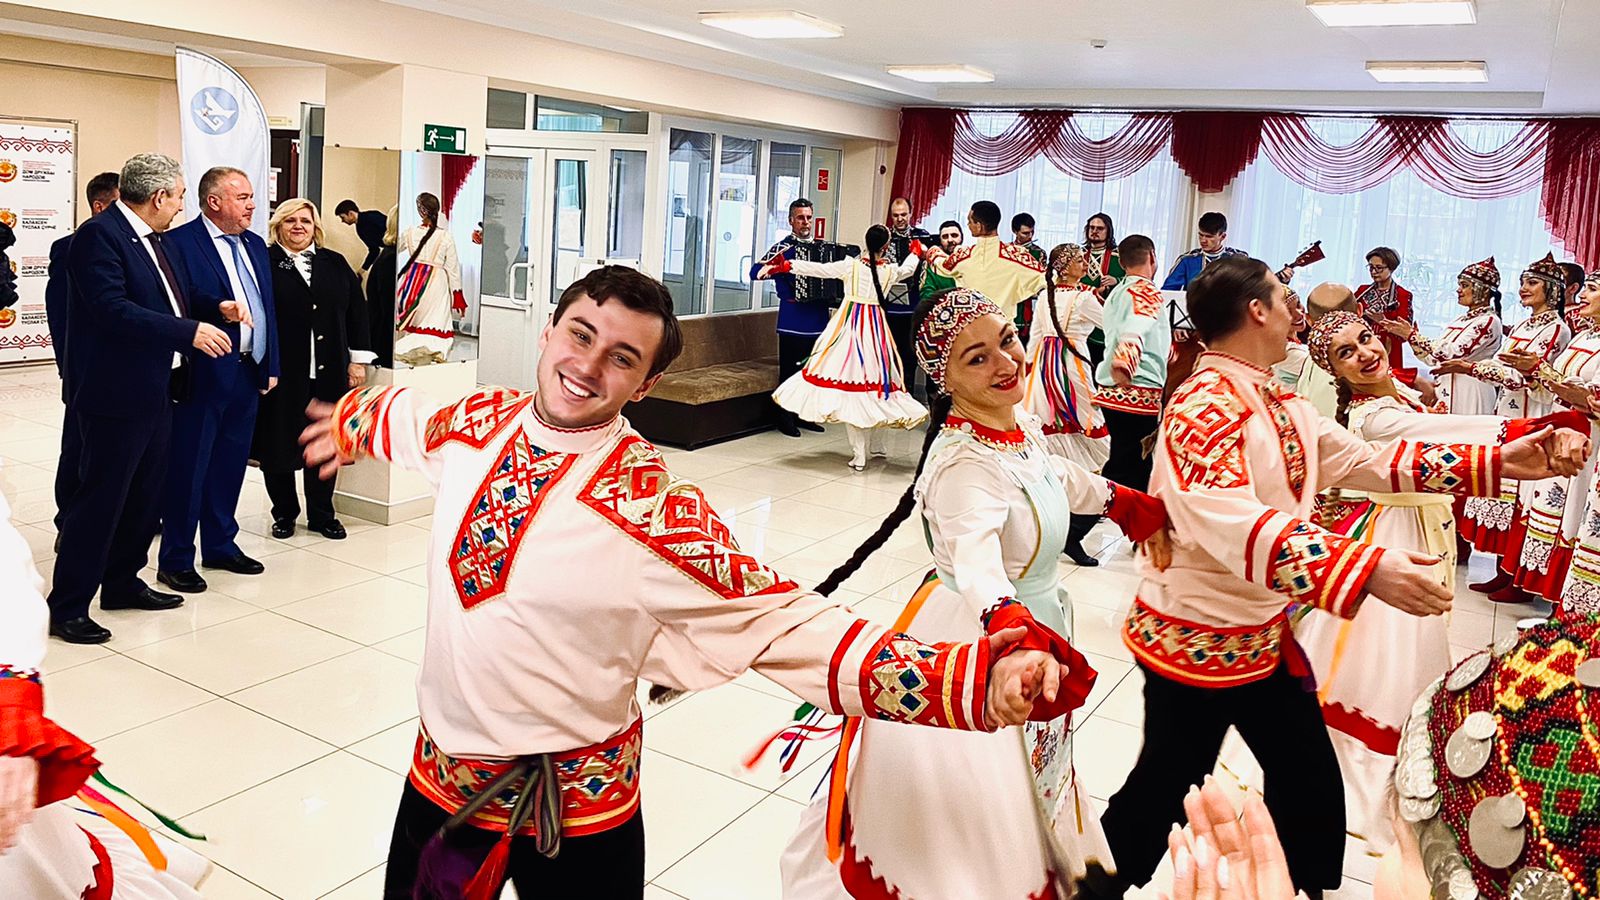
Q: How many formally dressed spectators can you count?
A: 4